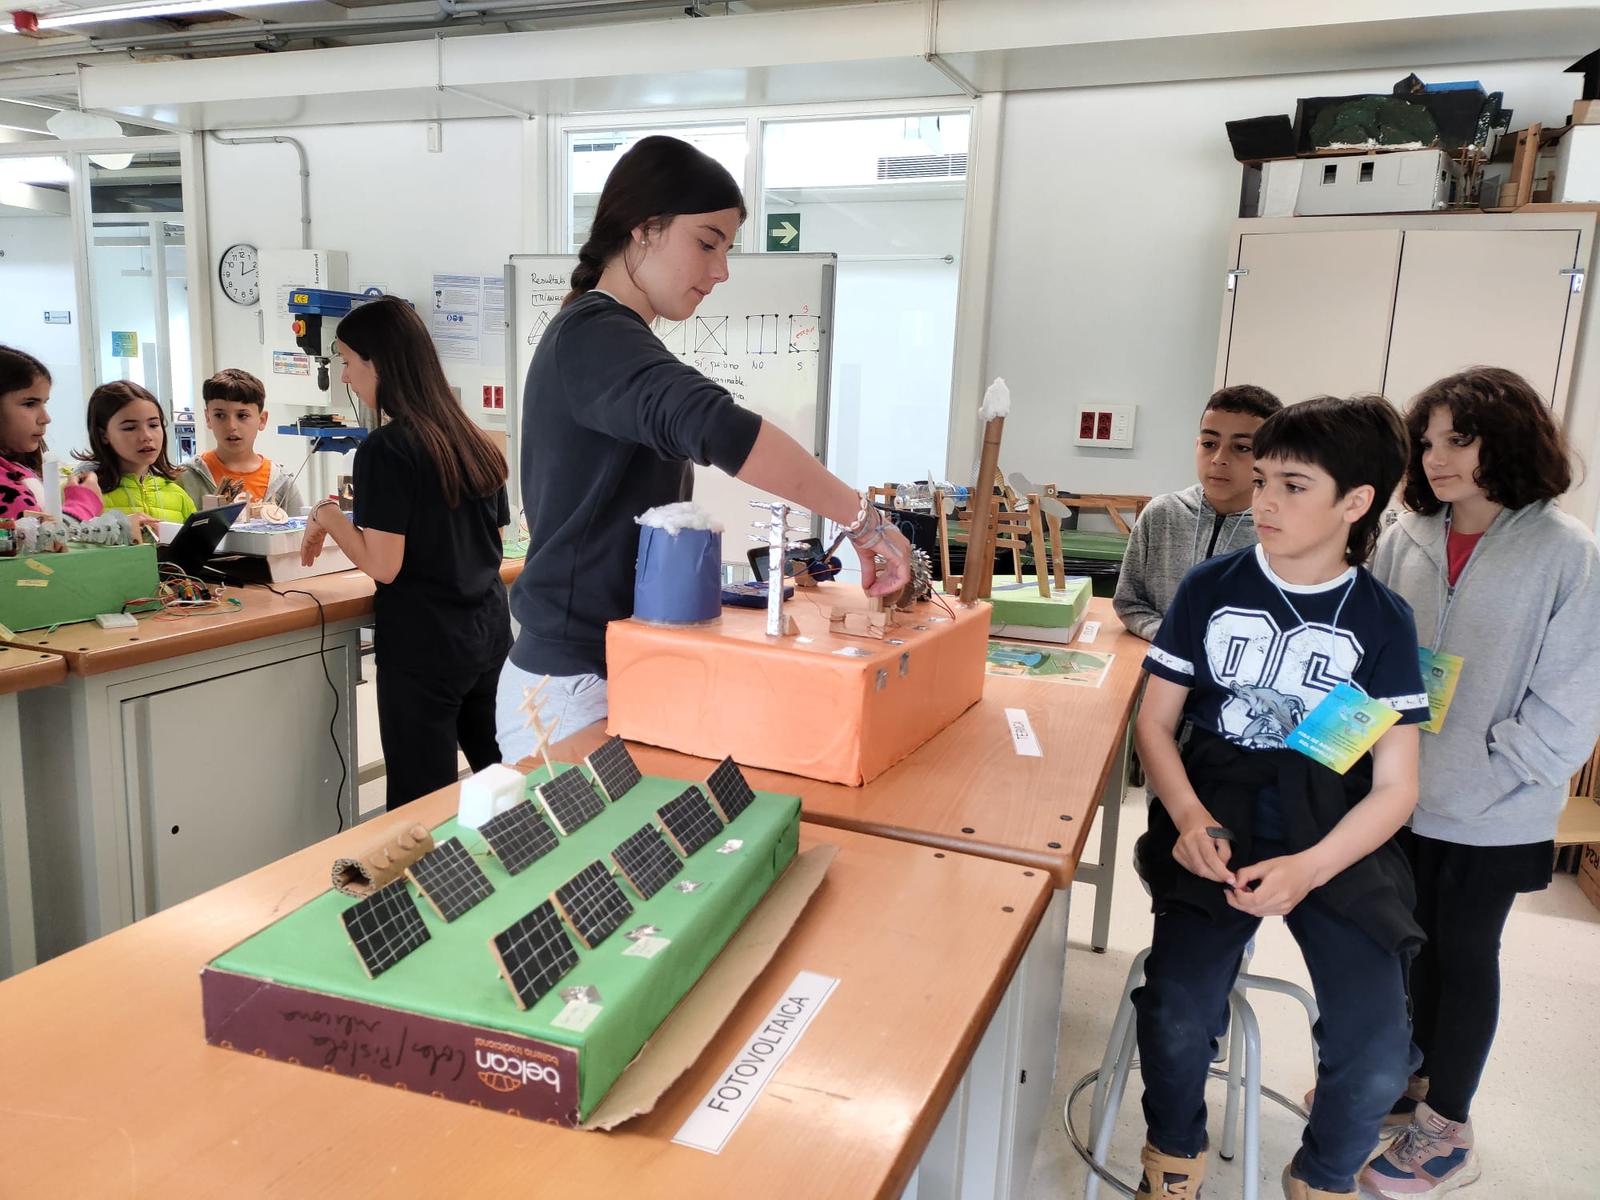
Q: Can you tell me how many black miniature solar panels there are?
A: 10